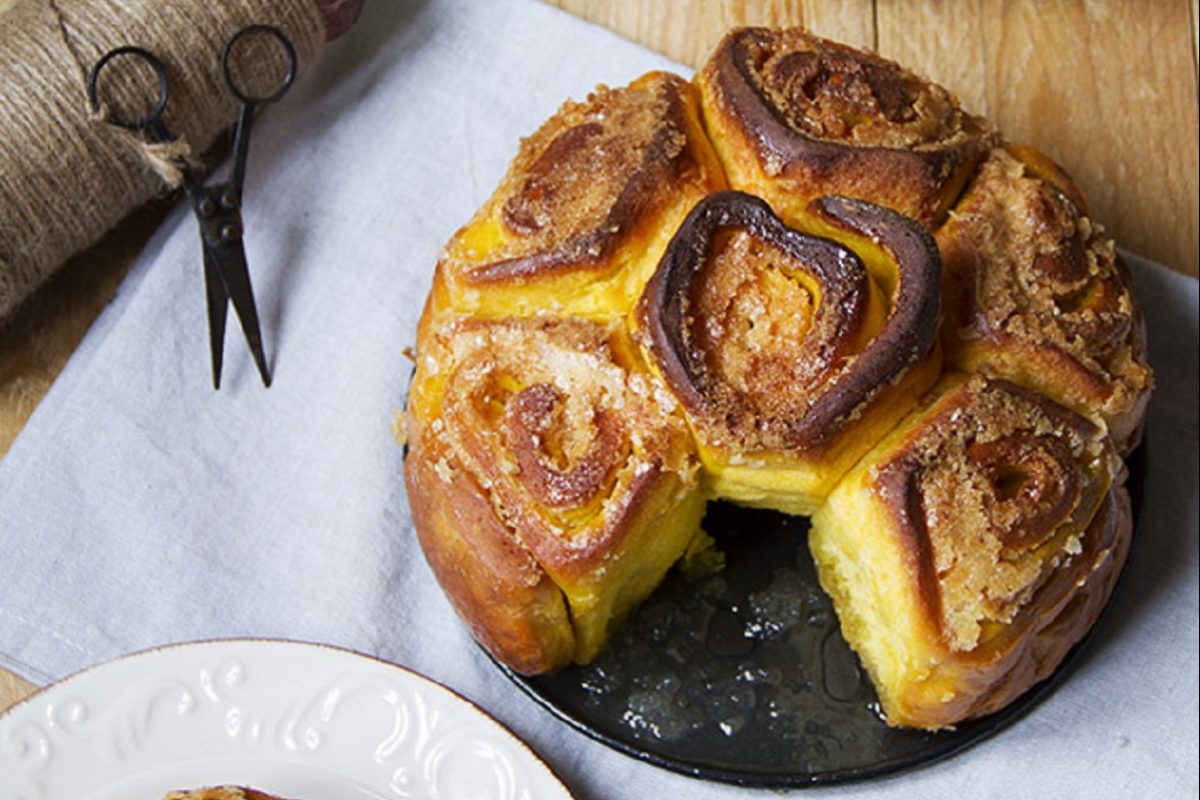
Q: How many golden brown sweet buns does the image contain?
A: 6